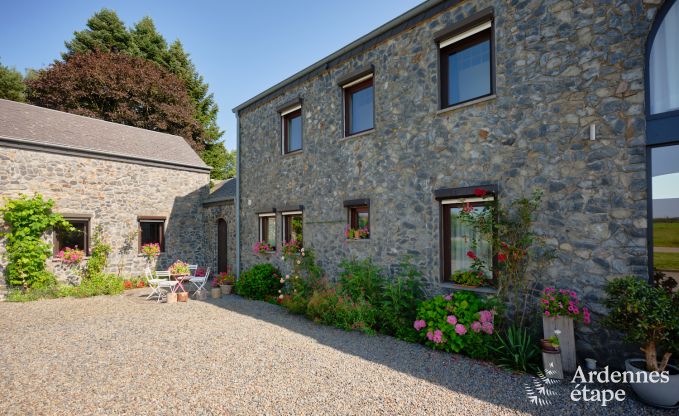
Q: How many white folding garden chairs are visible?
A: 4